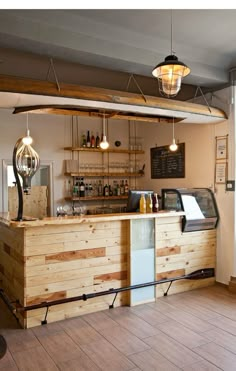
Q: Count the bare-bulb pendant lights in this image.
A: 3